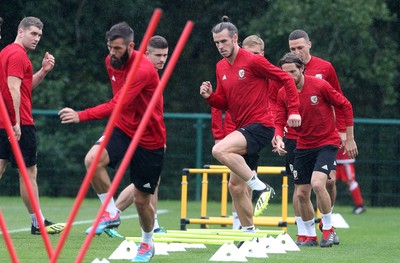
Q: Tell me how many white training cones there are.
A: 10